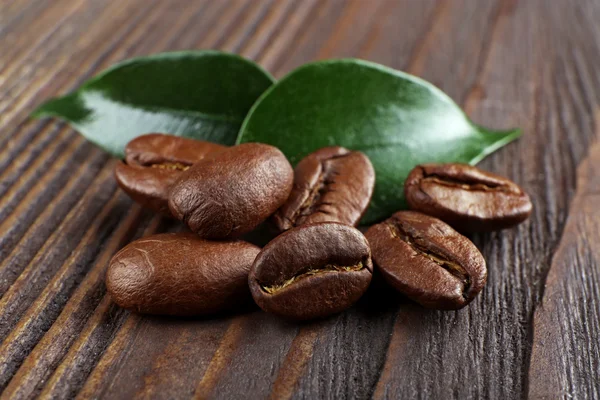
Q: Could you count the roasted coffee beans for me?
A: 7